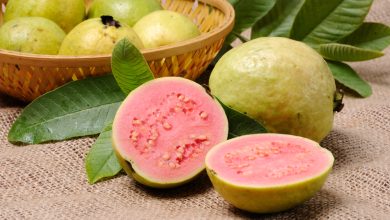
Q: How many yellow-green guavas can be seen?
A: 6